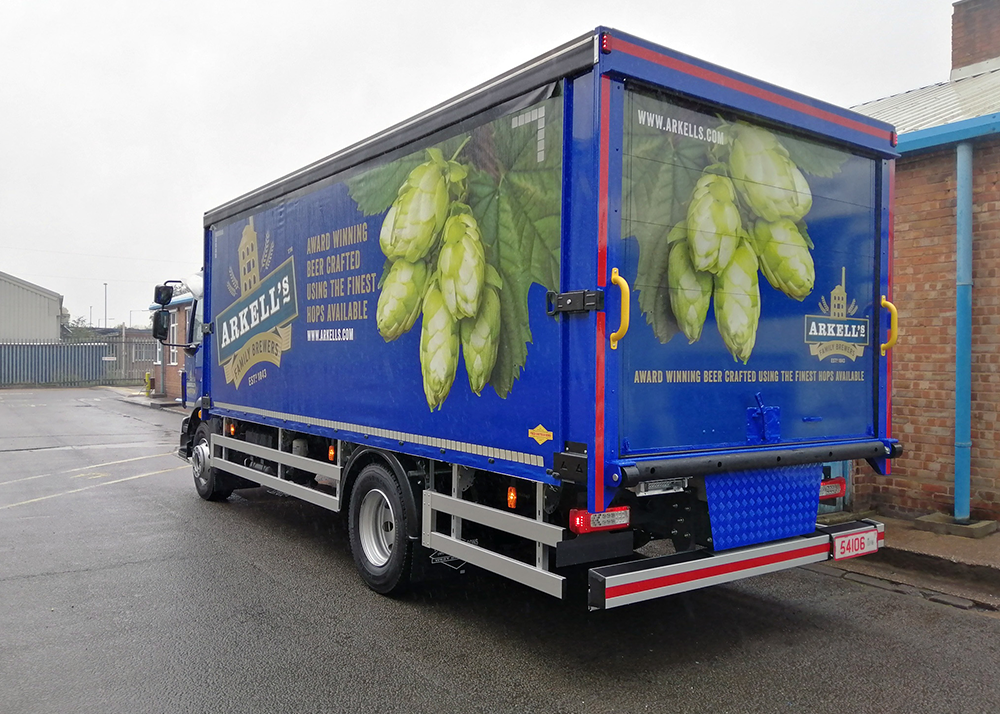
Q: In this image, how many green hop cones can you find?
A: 10